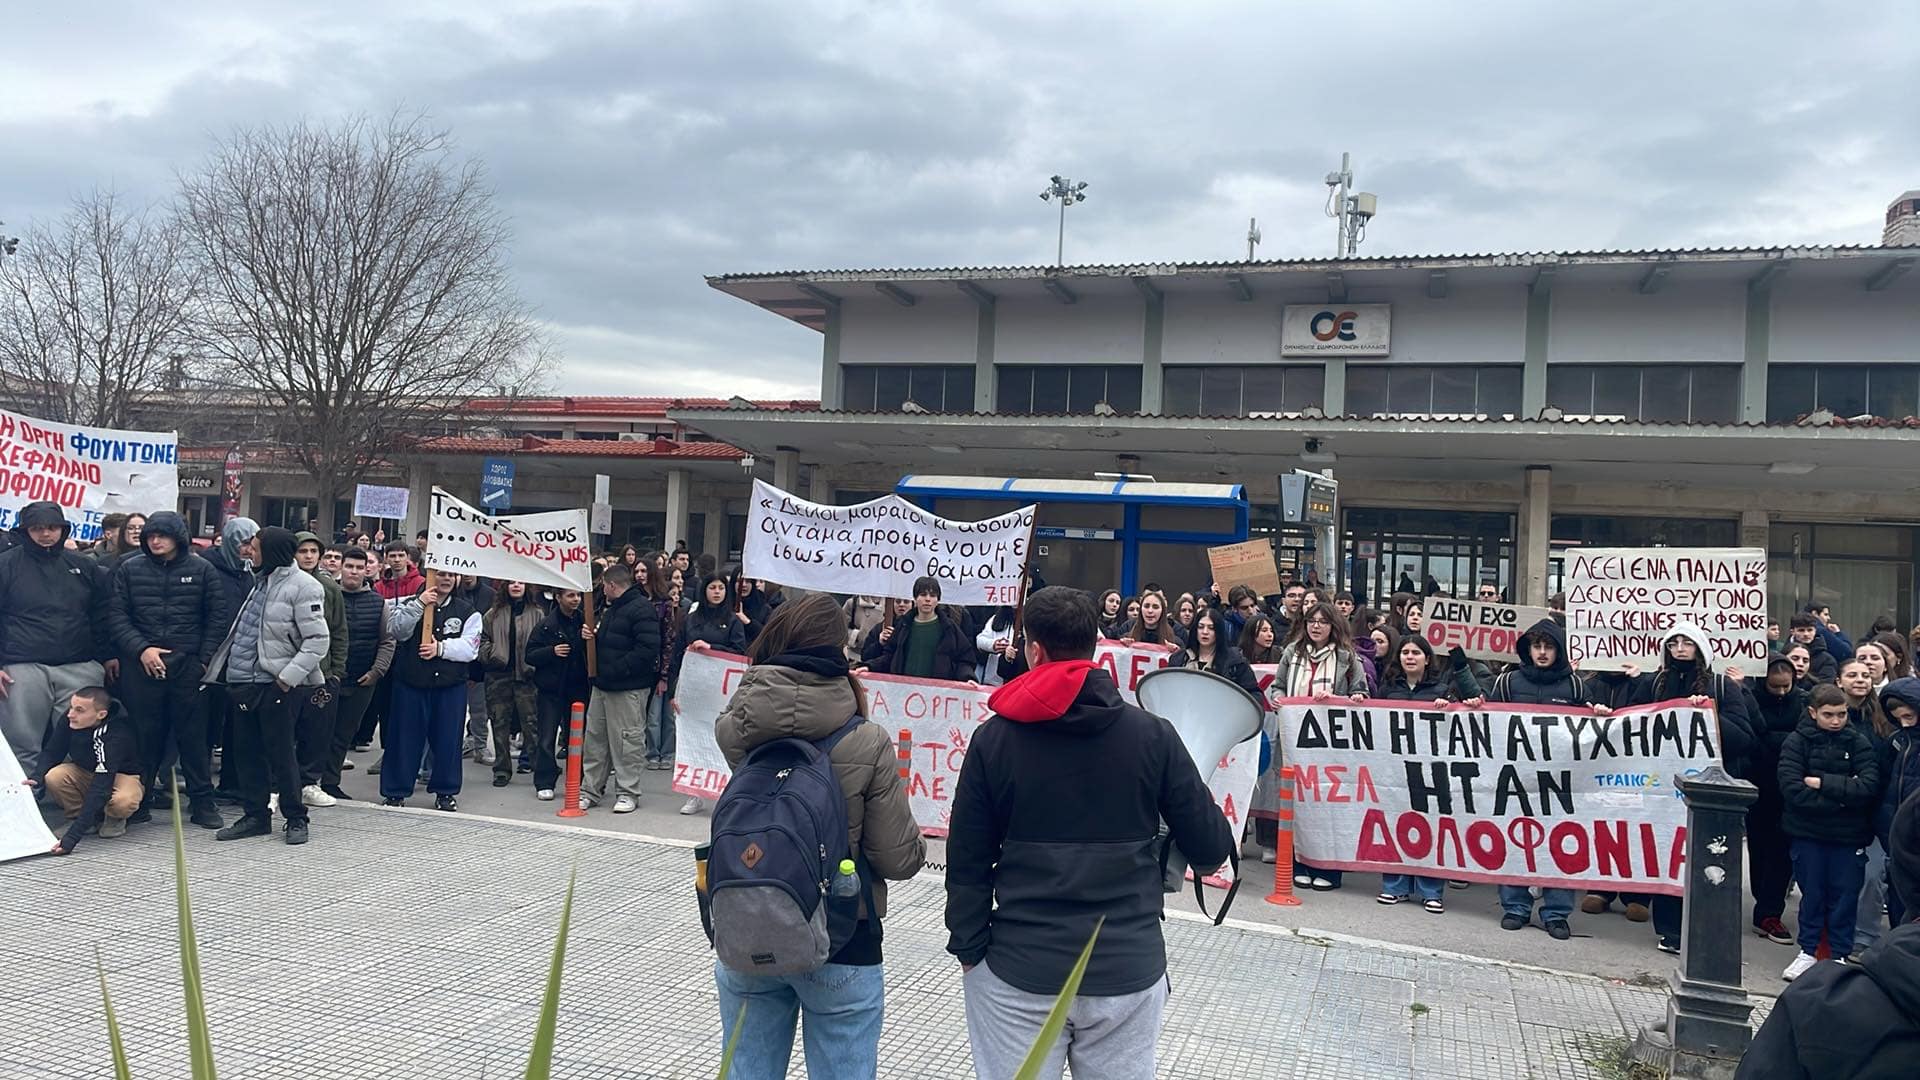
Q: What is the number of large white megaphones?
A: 1